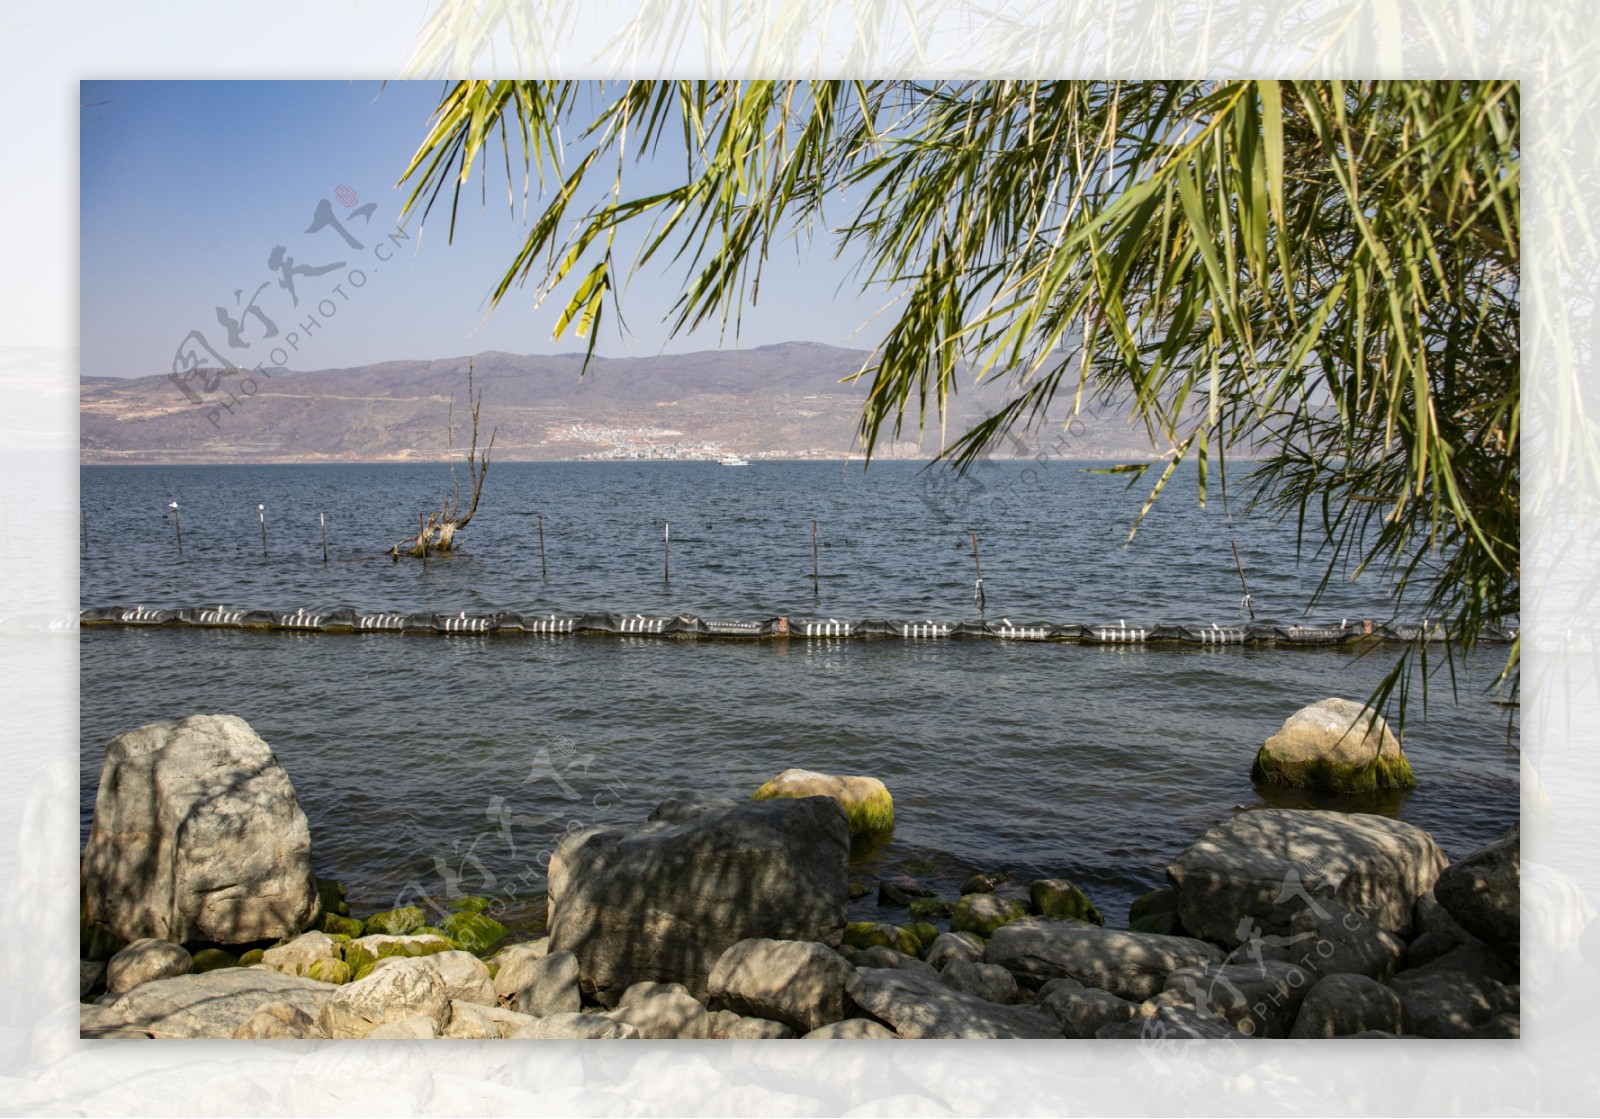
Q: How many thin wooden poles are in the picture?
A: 10